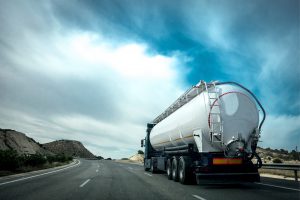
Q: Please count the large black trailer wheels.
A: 3